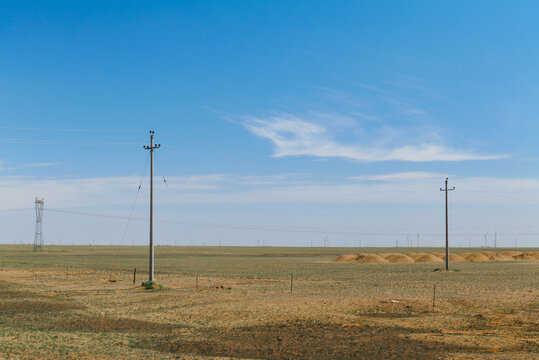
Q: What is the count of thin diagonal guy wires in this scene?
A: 2